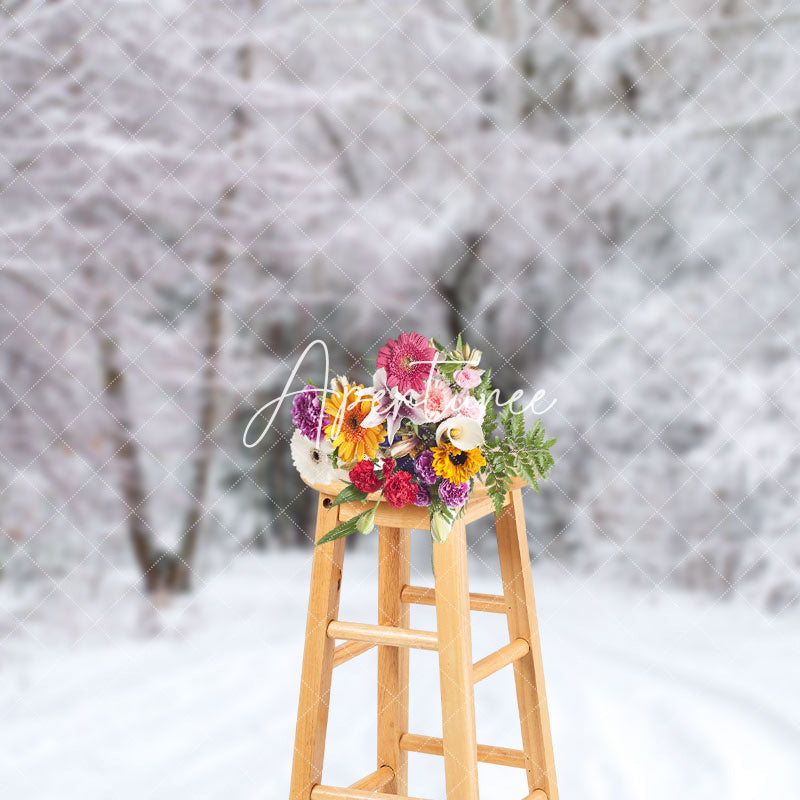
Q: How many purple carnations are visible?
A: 4